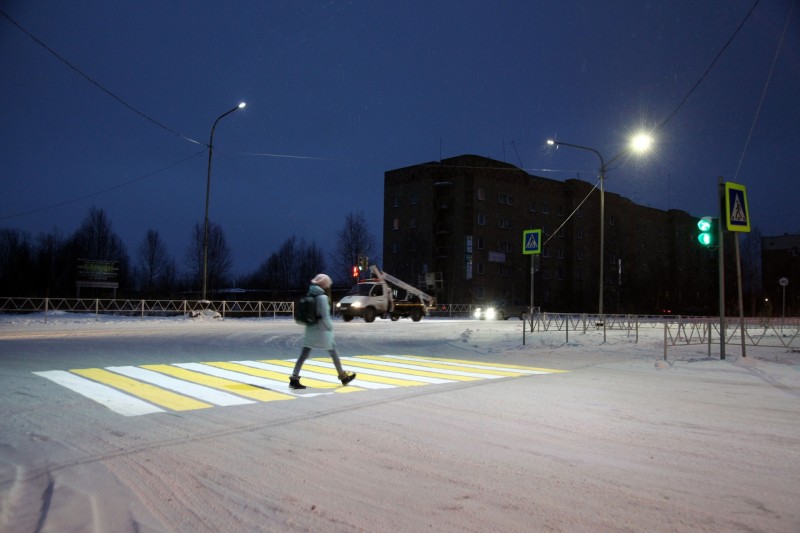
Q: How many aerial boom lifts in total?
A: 1